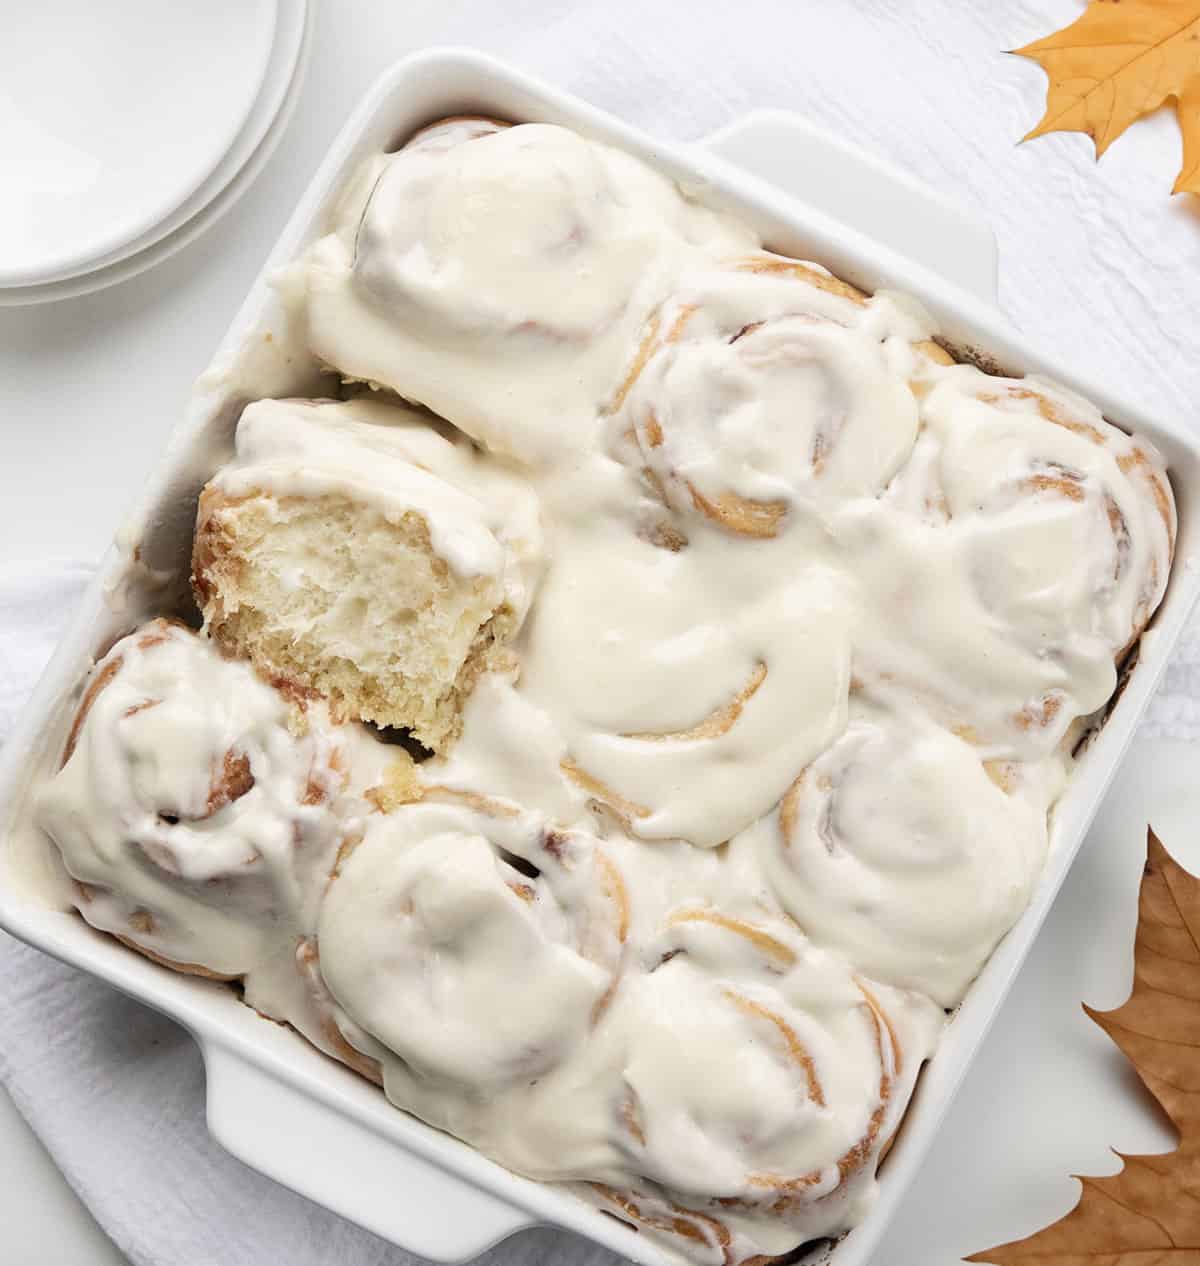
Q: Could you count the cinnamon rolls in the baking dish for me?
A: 9